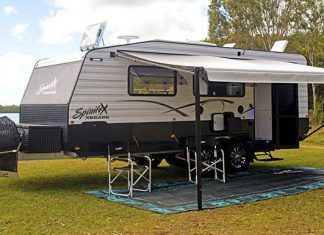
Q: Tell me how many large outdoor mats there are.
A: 1